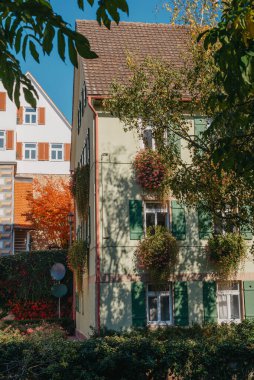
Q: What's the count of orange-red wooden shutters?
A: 8